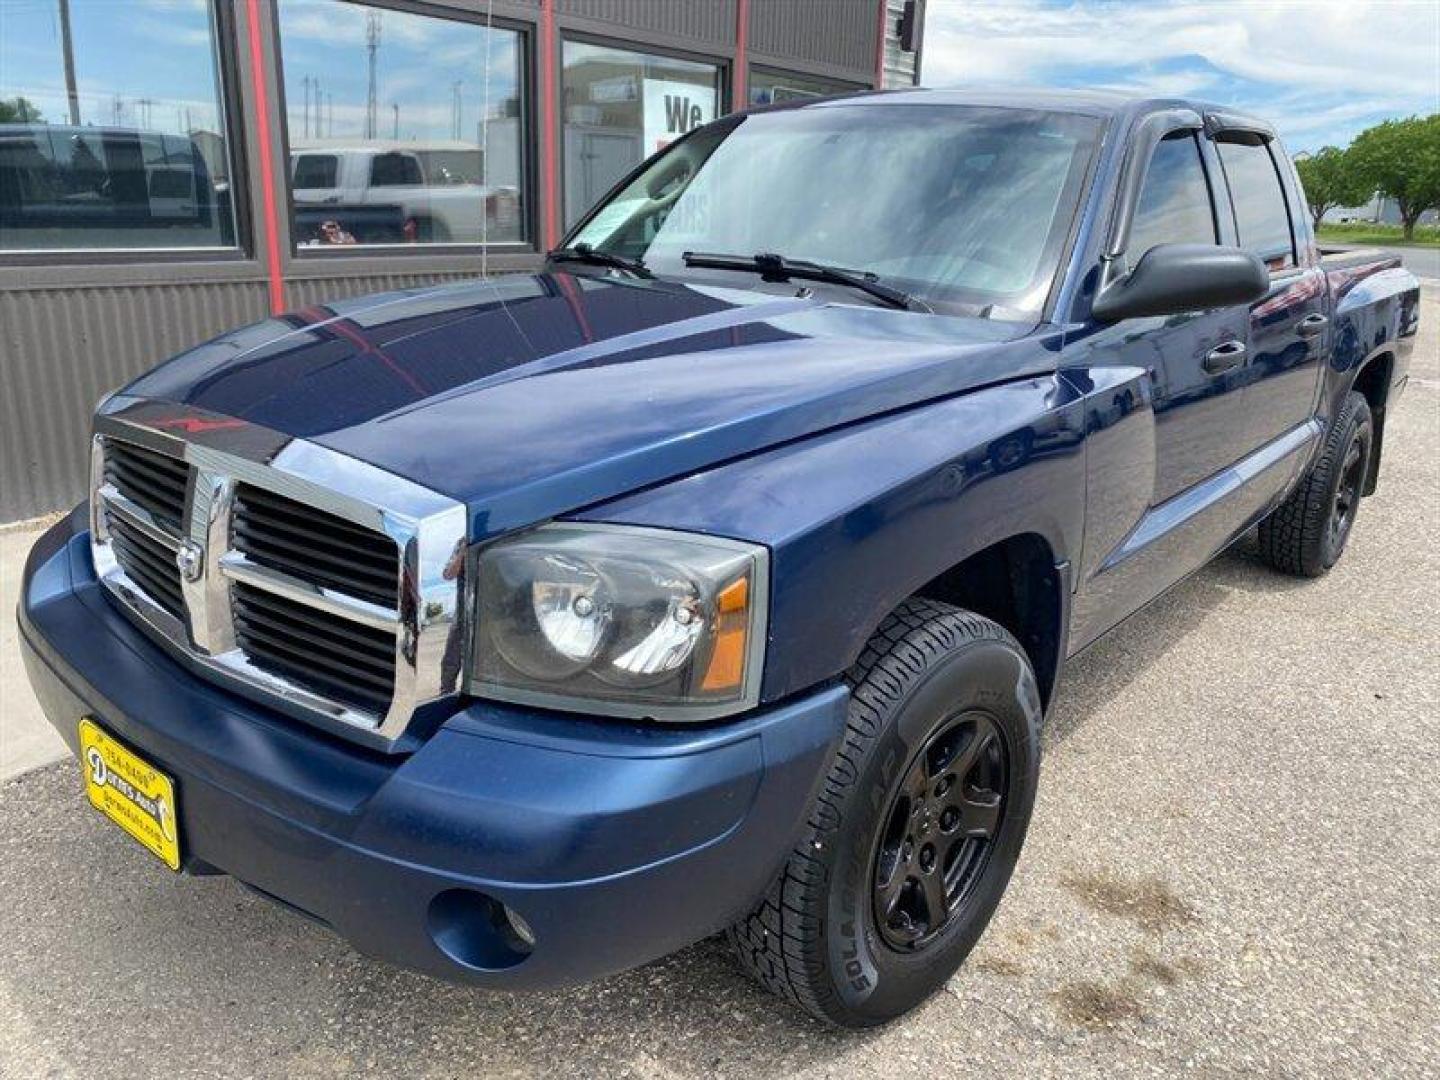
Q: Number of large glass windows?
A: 4